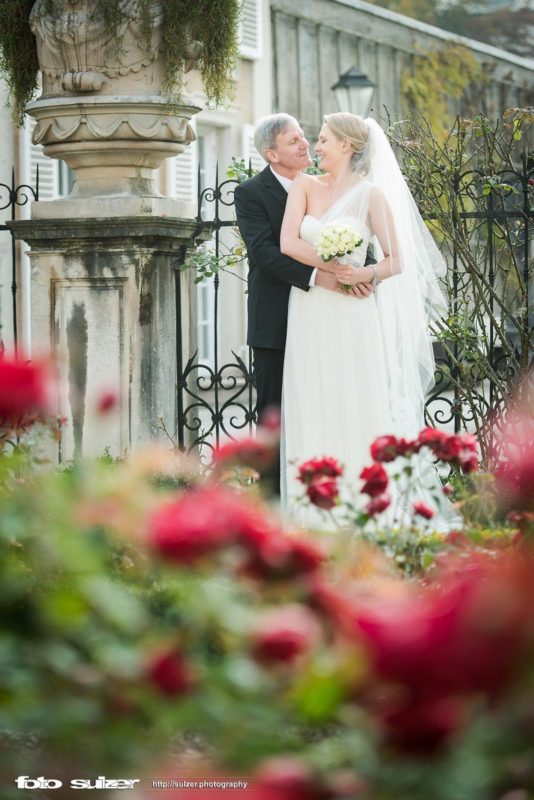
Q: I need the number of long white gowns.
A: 1